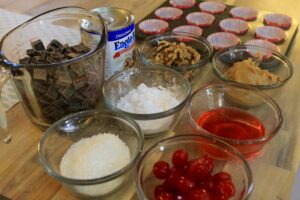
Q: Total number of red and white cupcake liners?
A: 12